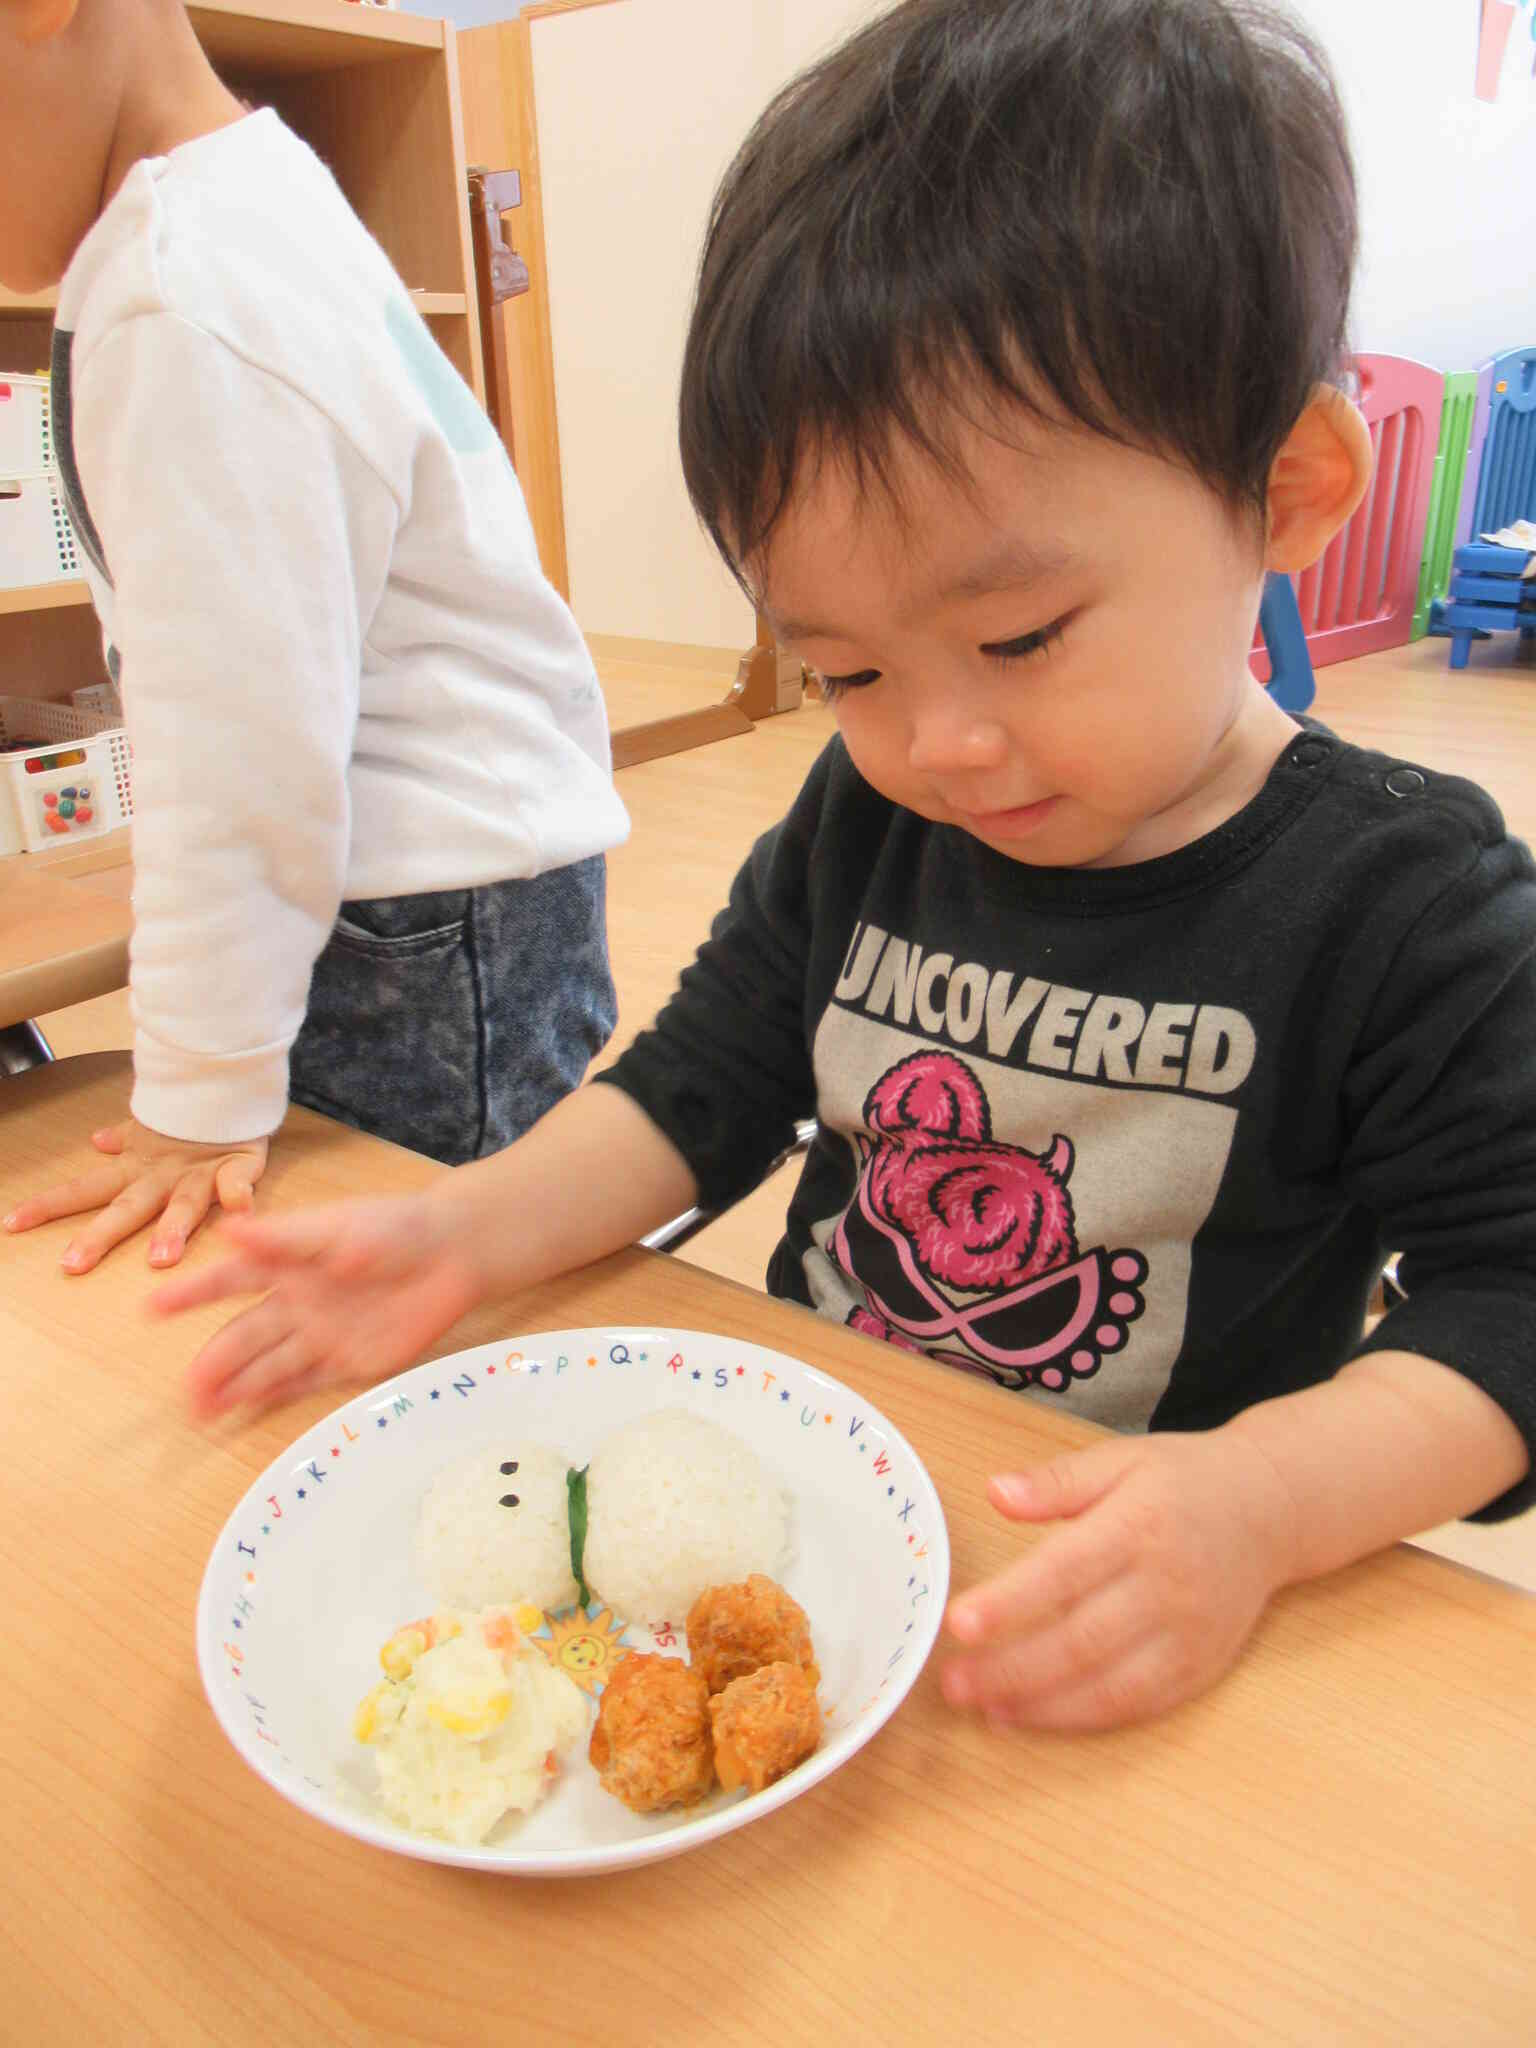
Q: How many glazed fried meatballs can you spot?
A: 3